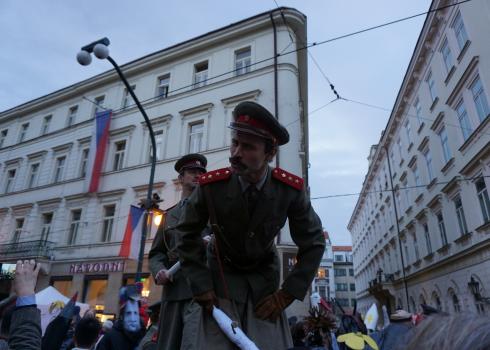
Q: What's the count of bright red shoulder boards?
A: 2